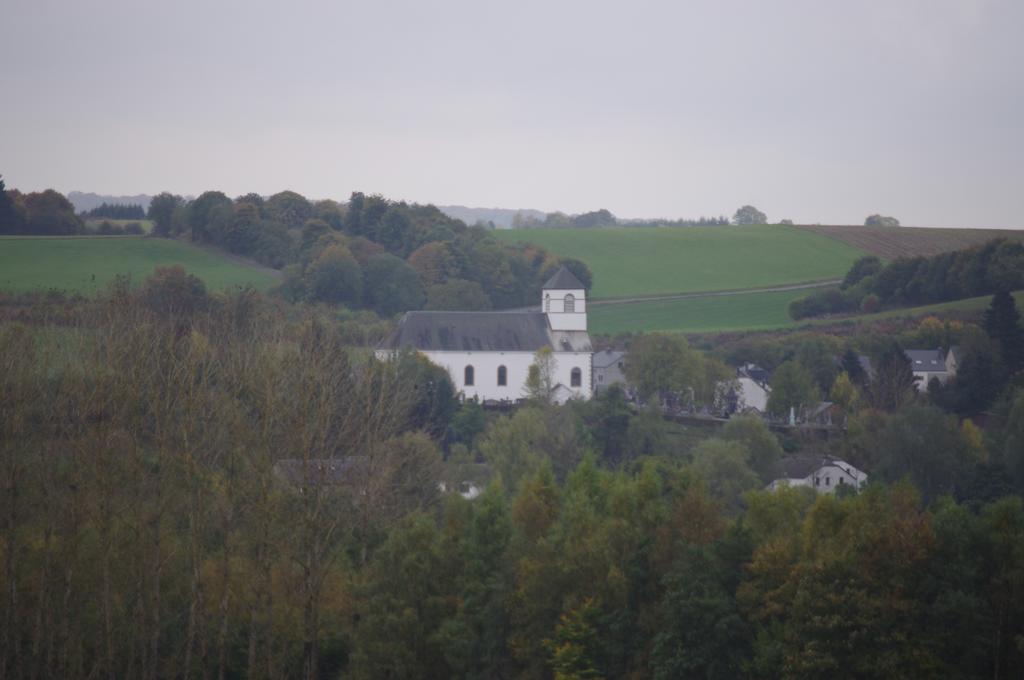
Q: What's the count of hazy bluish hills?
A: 2